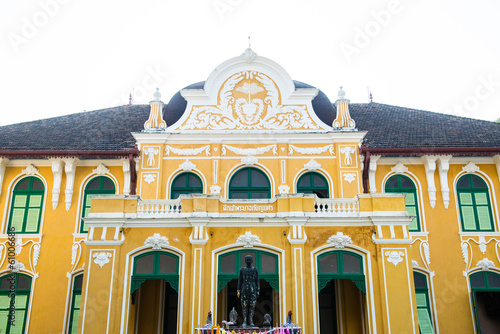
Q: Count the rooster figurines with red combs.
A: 2